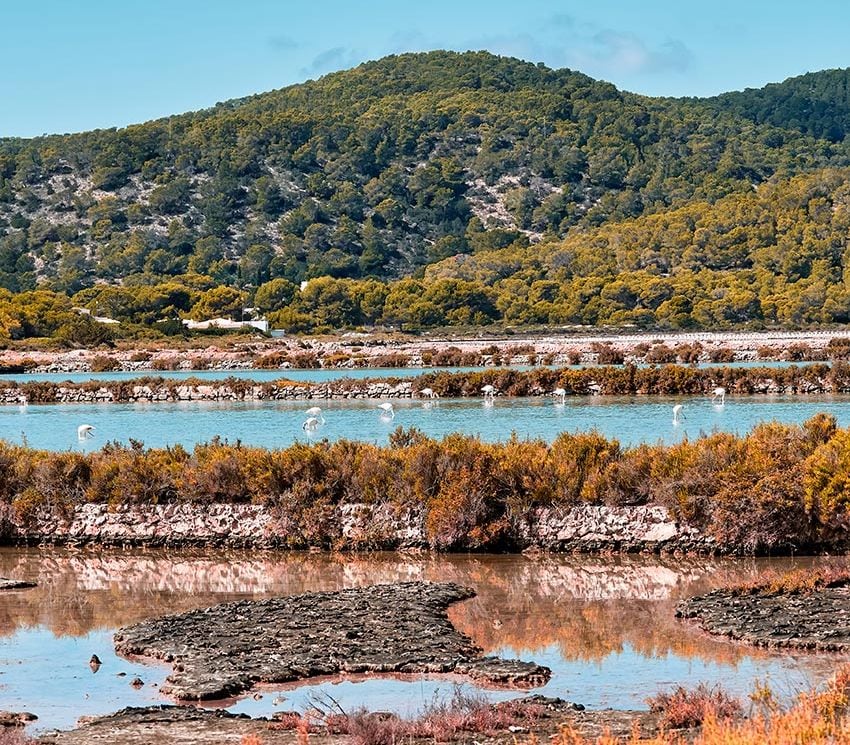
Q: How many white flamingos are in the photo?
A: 10